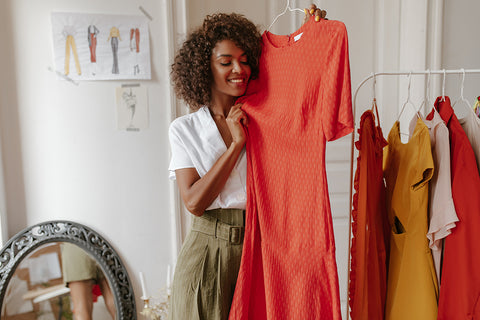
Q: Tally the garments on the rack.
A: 5